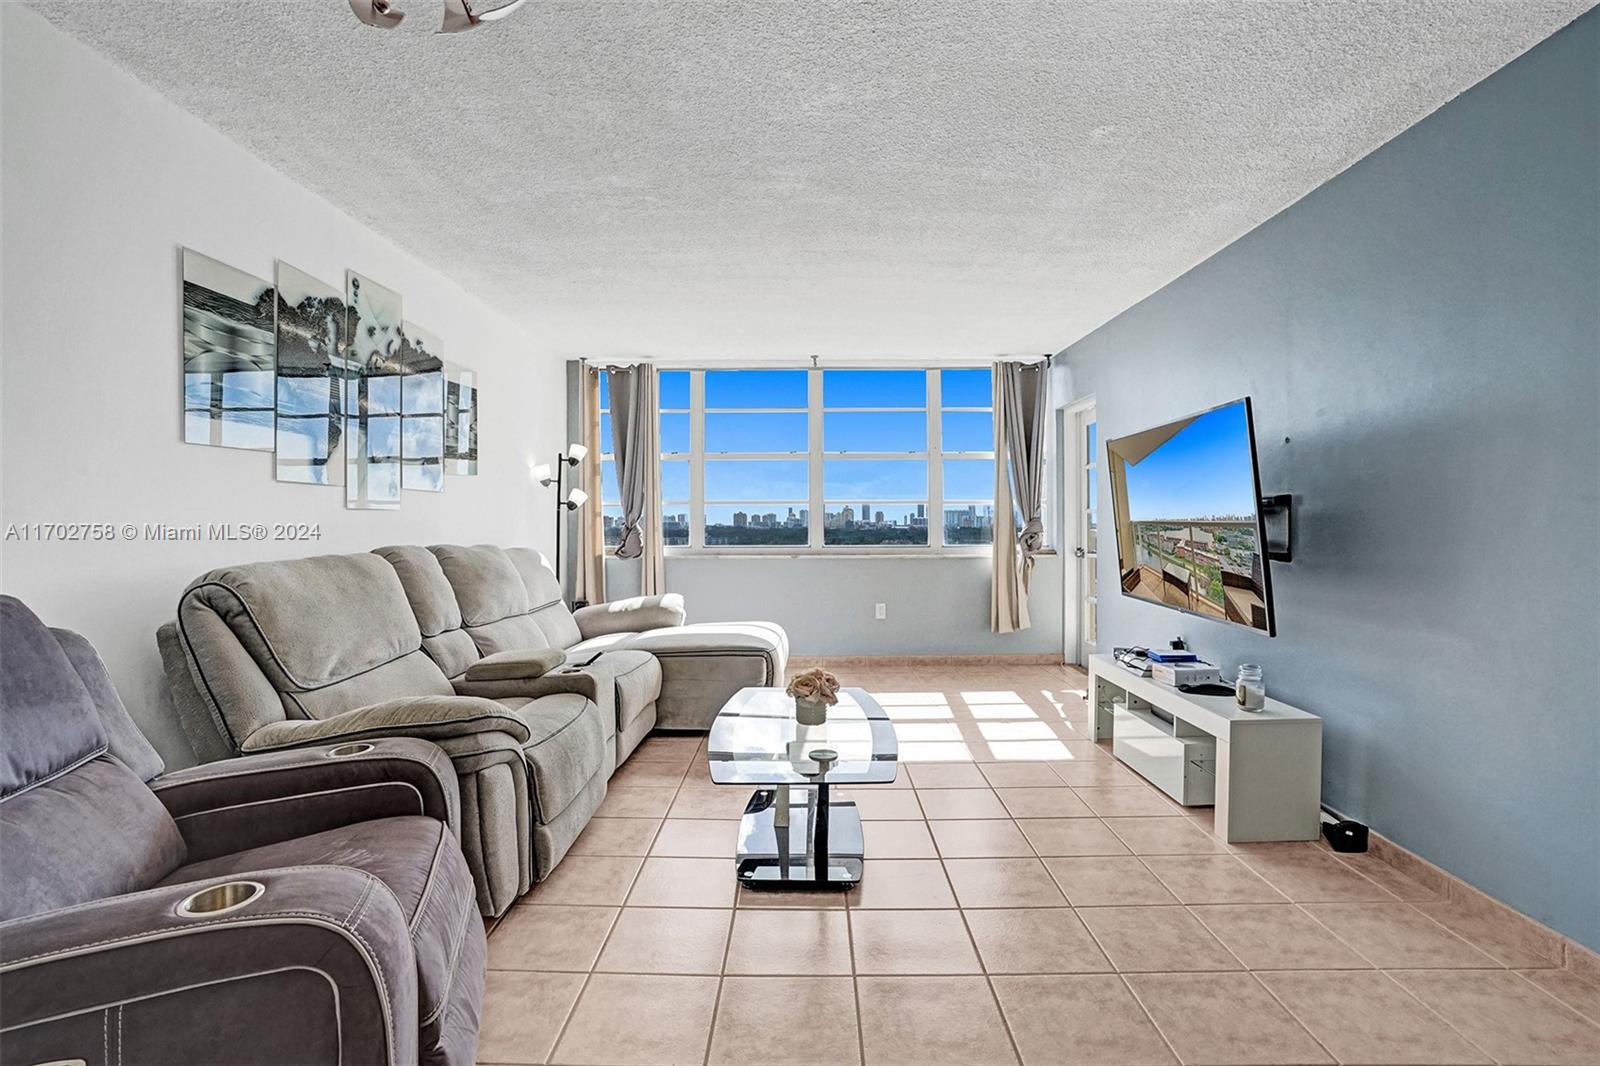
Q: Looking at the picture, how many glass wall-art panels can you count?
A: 5